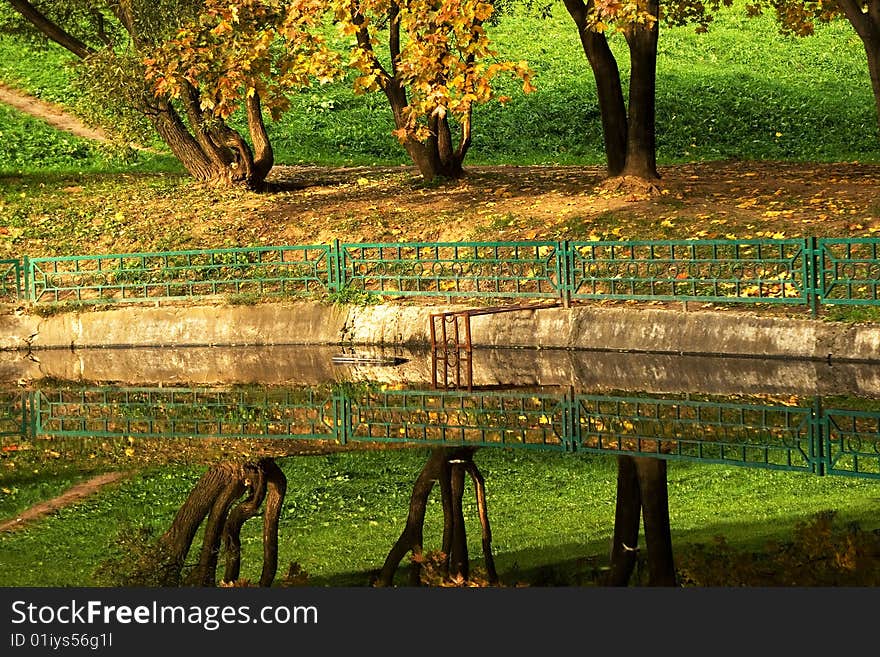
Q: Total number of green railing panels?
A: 5